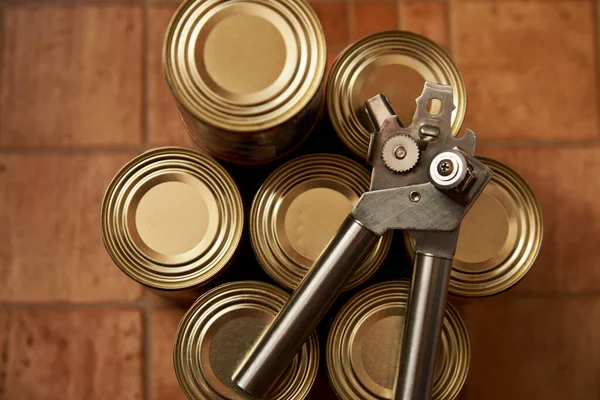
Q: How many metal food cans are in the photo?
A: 7